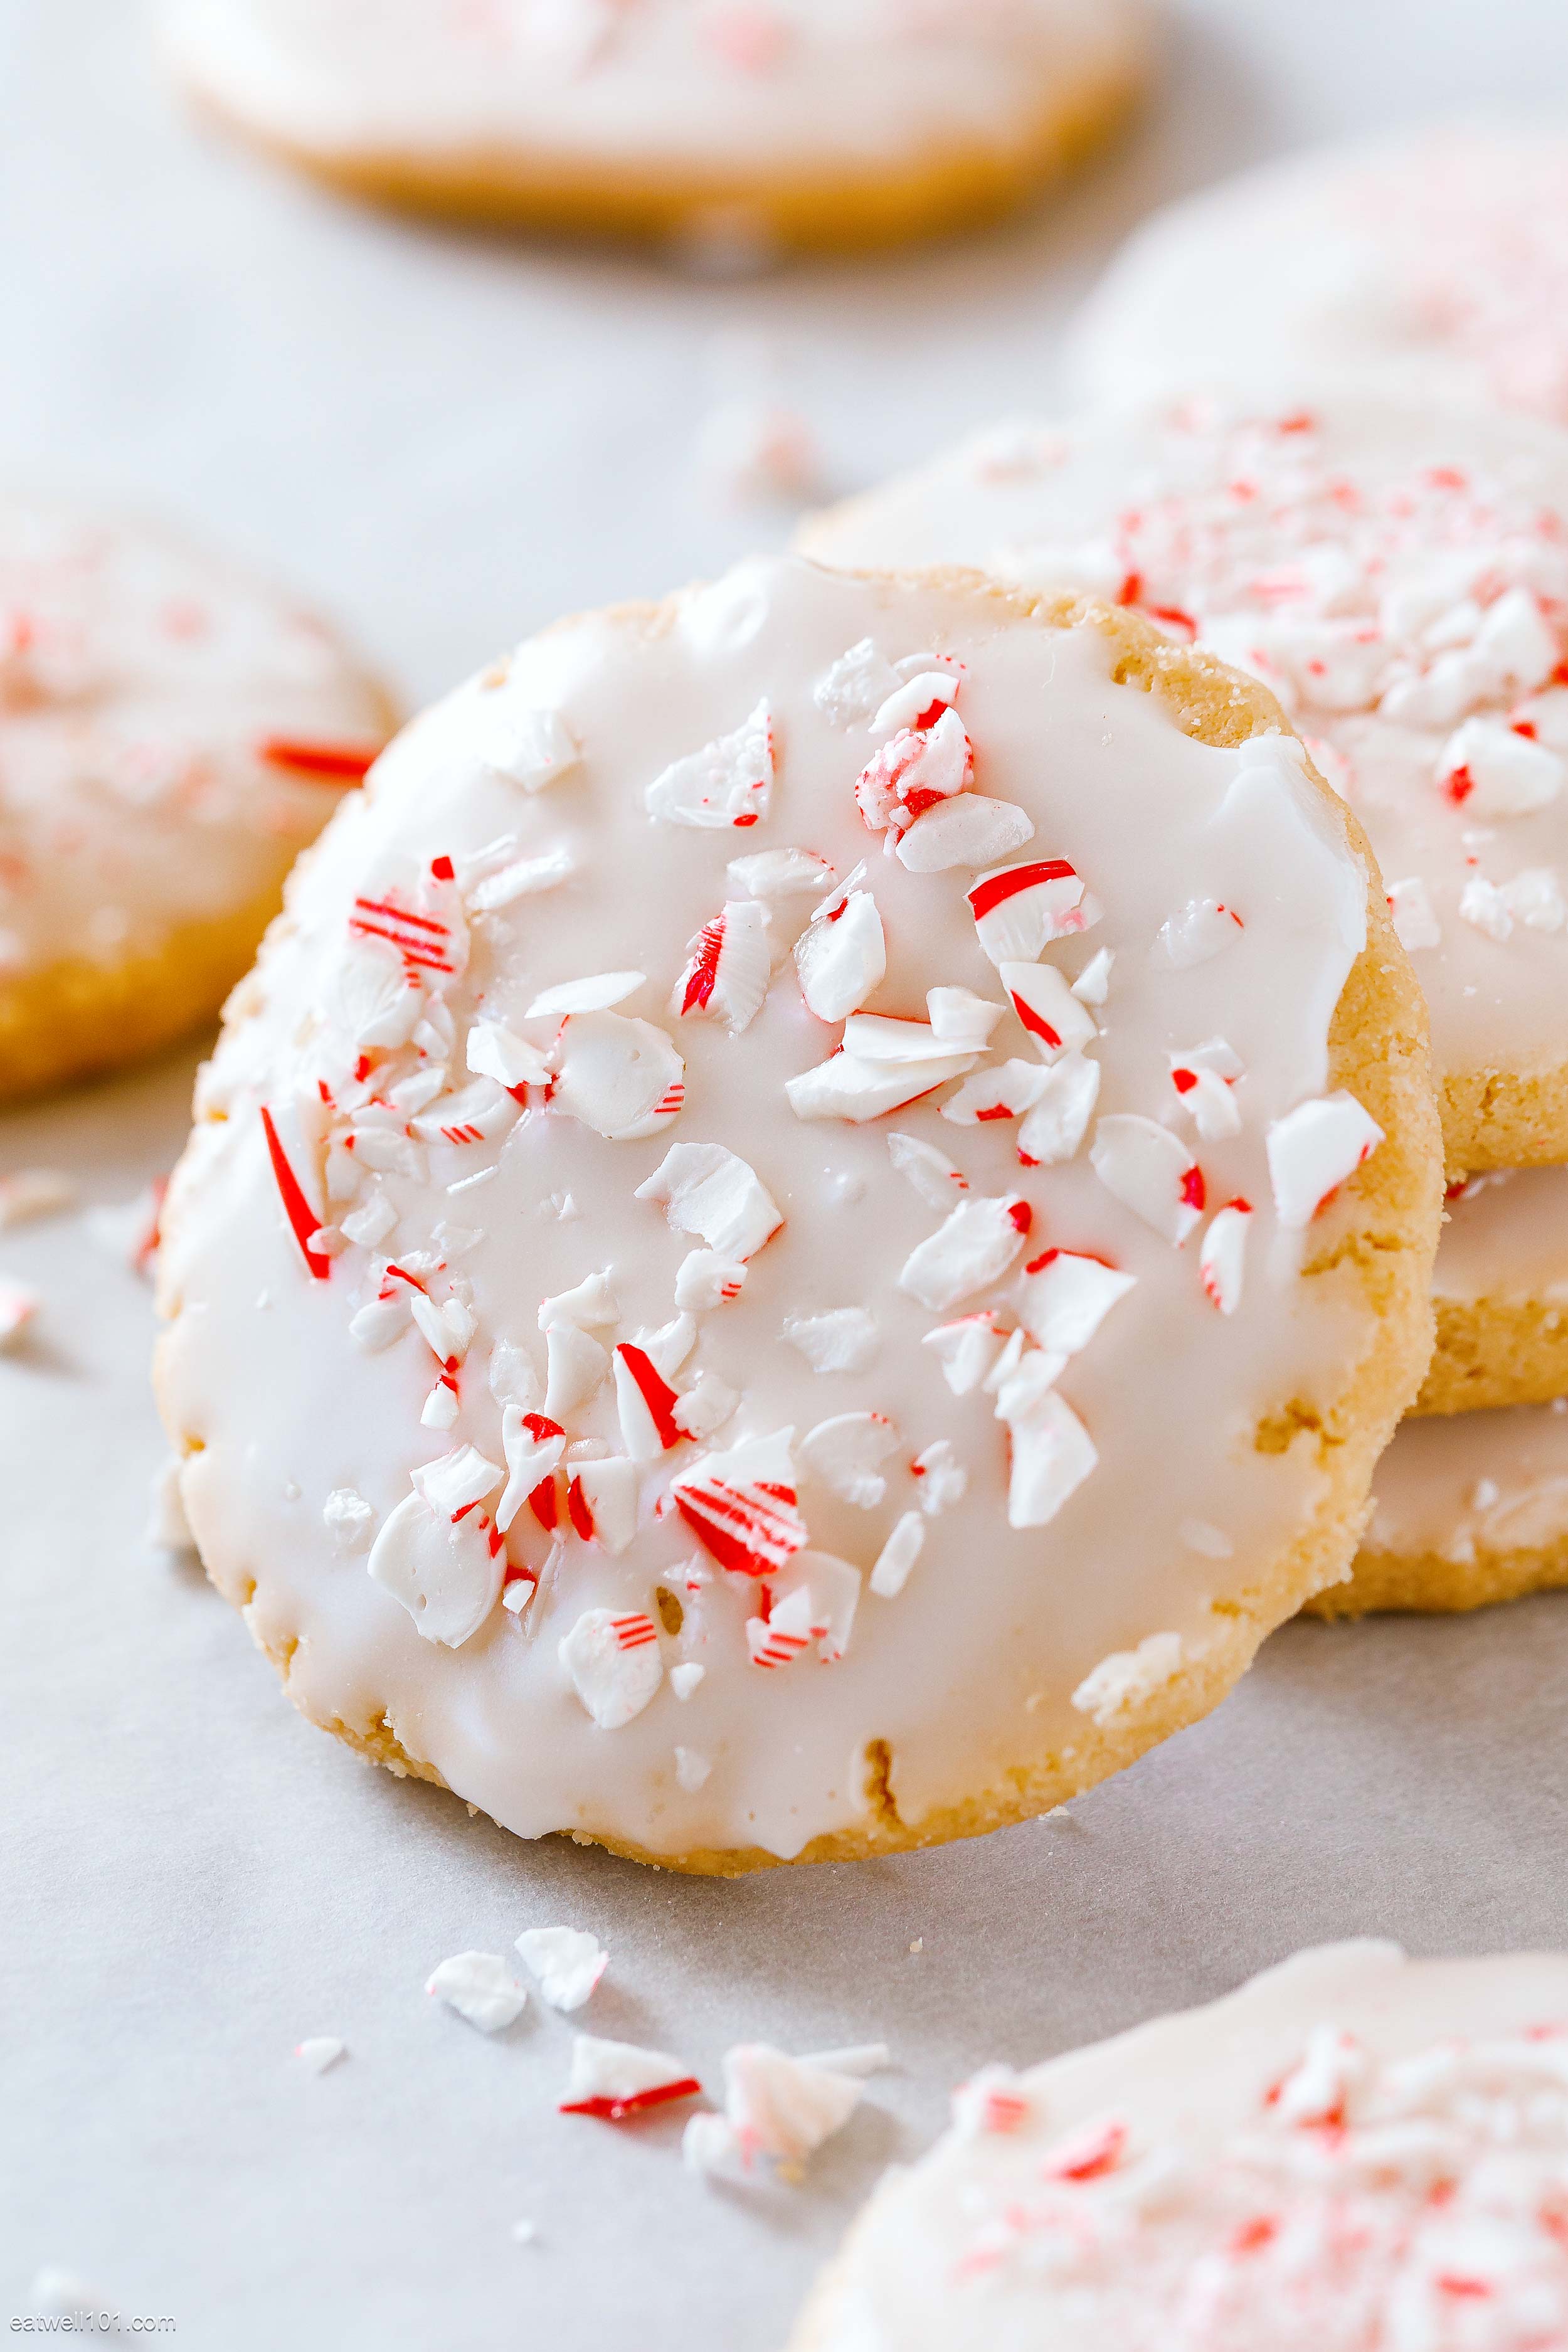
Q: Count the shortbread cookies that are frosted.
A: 8